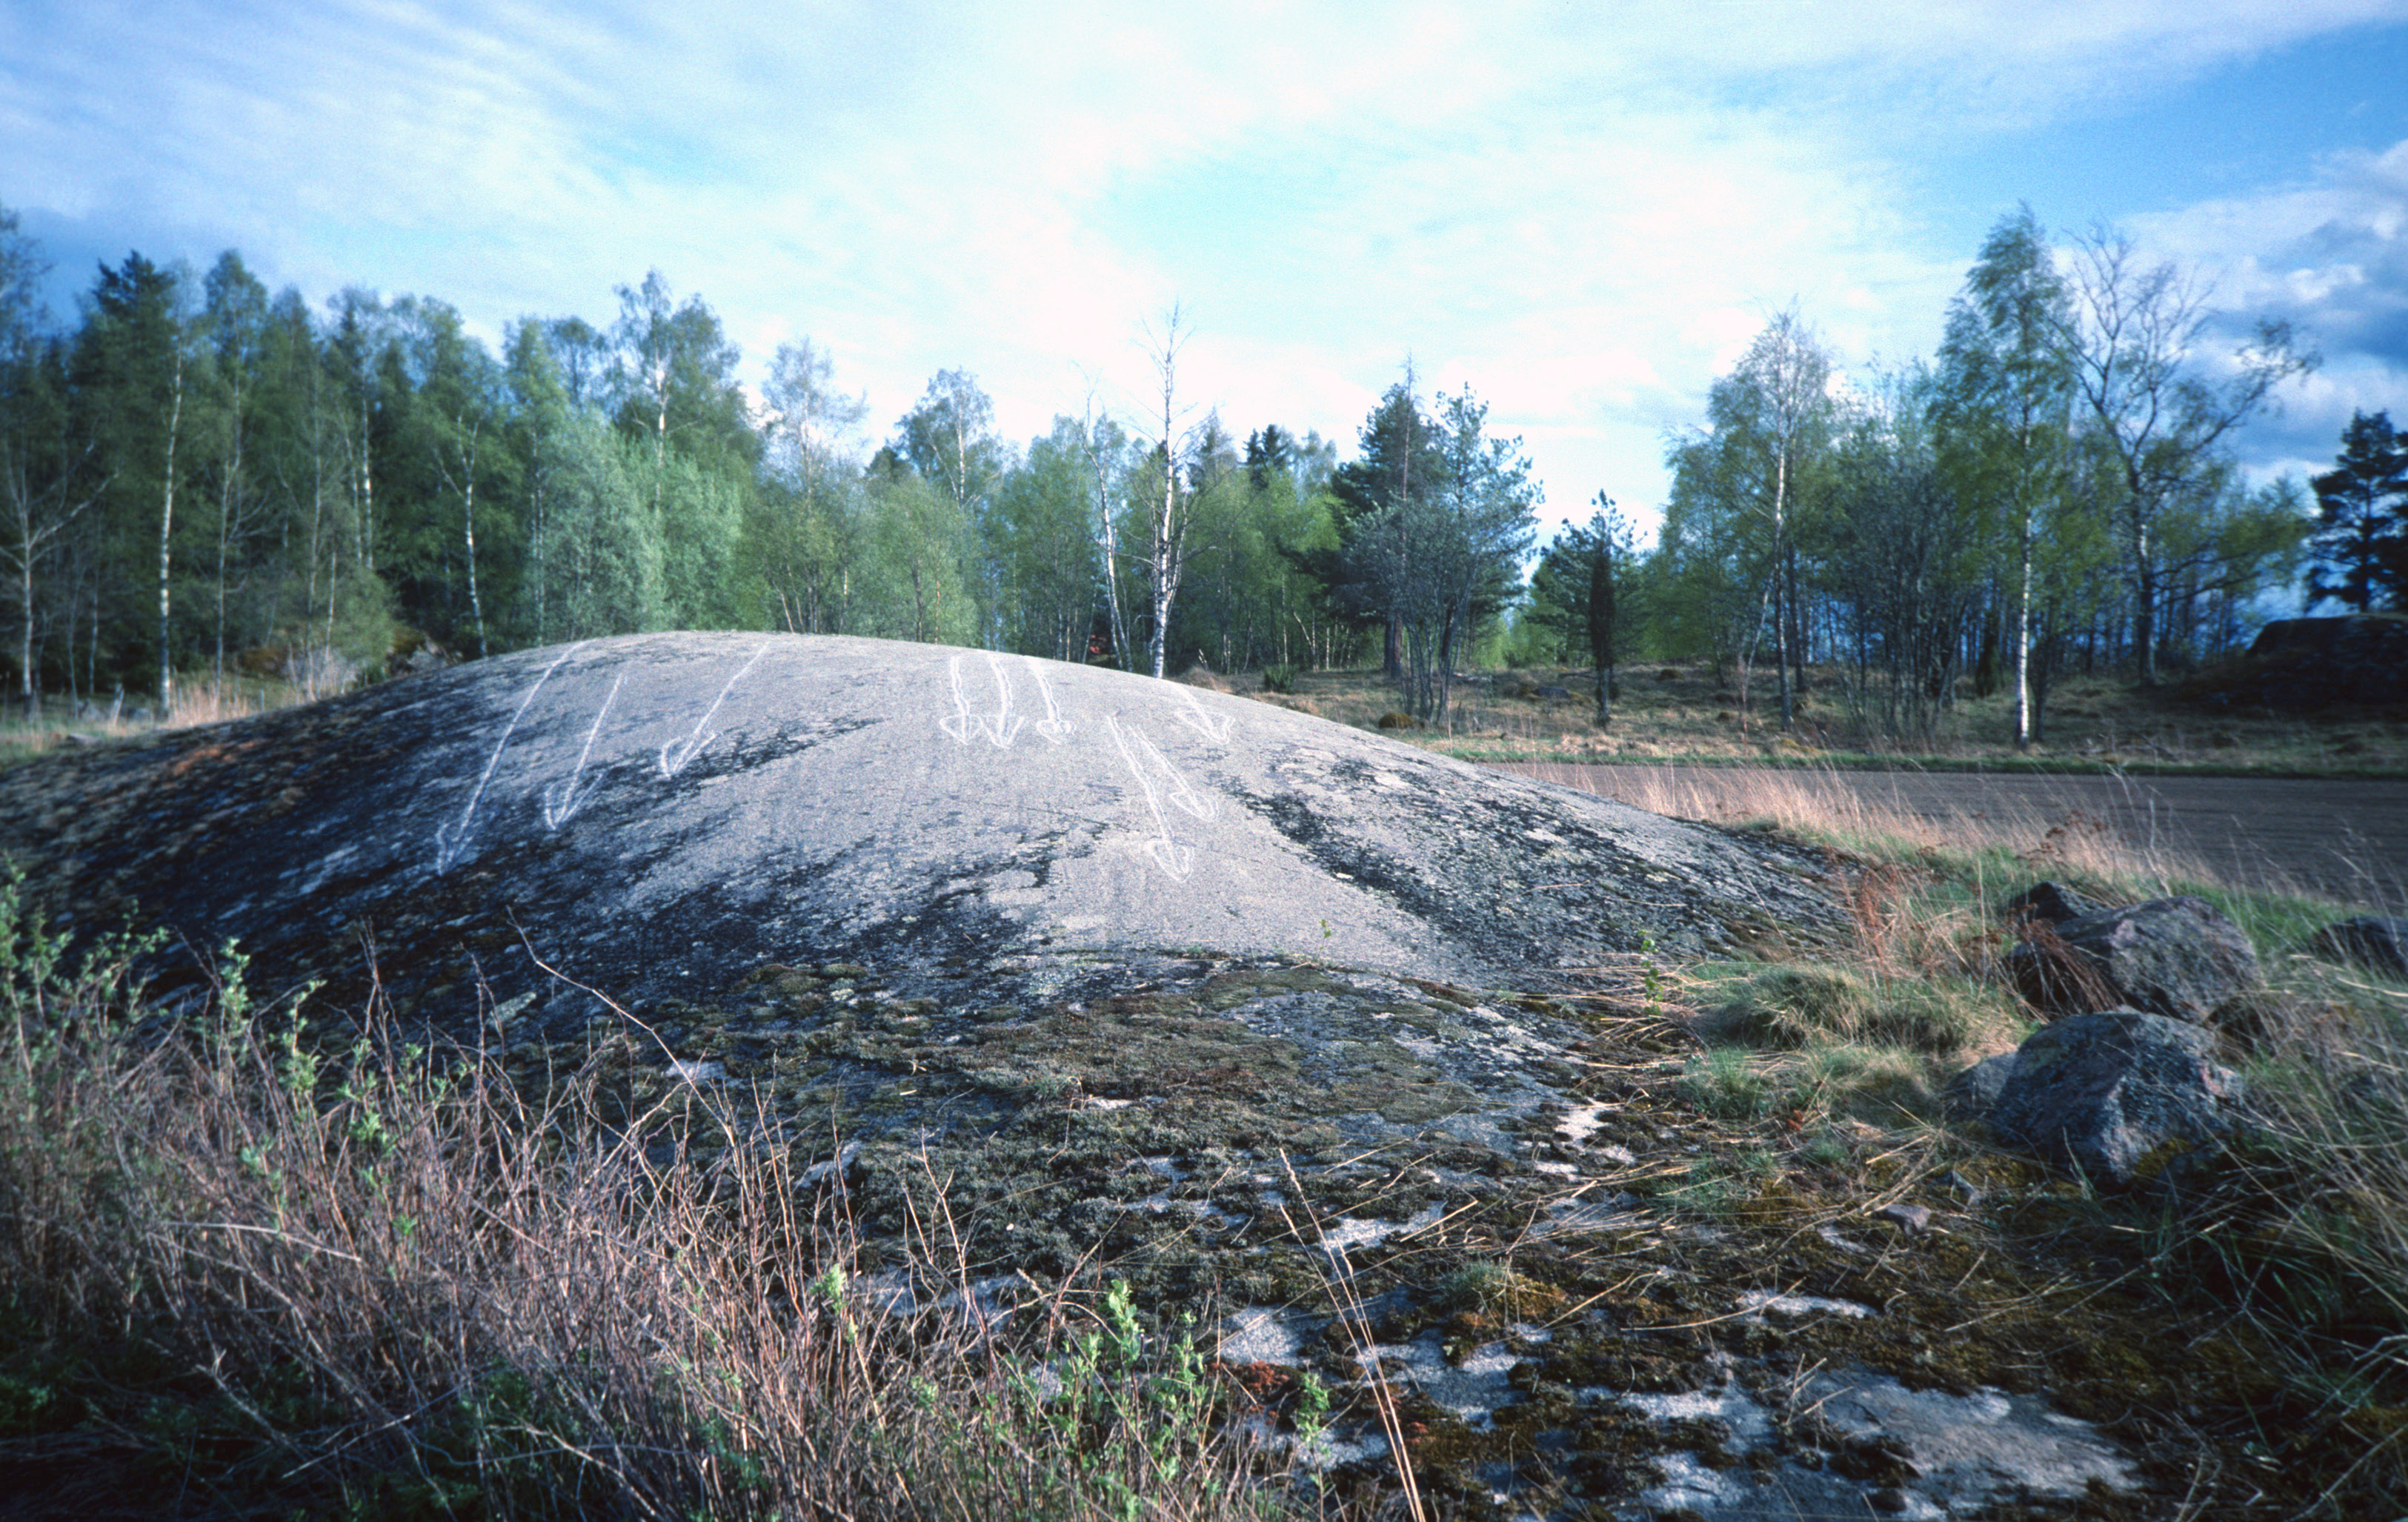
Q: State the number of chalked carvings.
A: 9